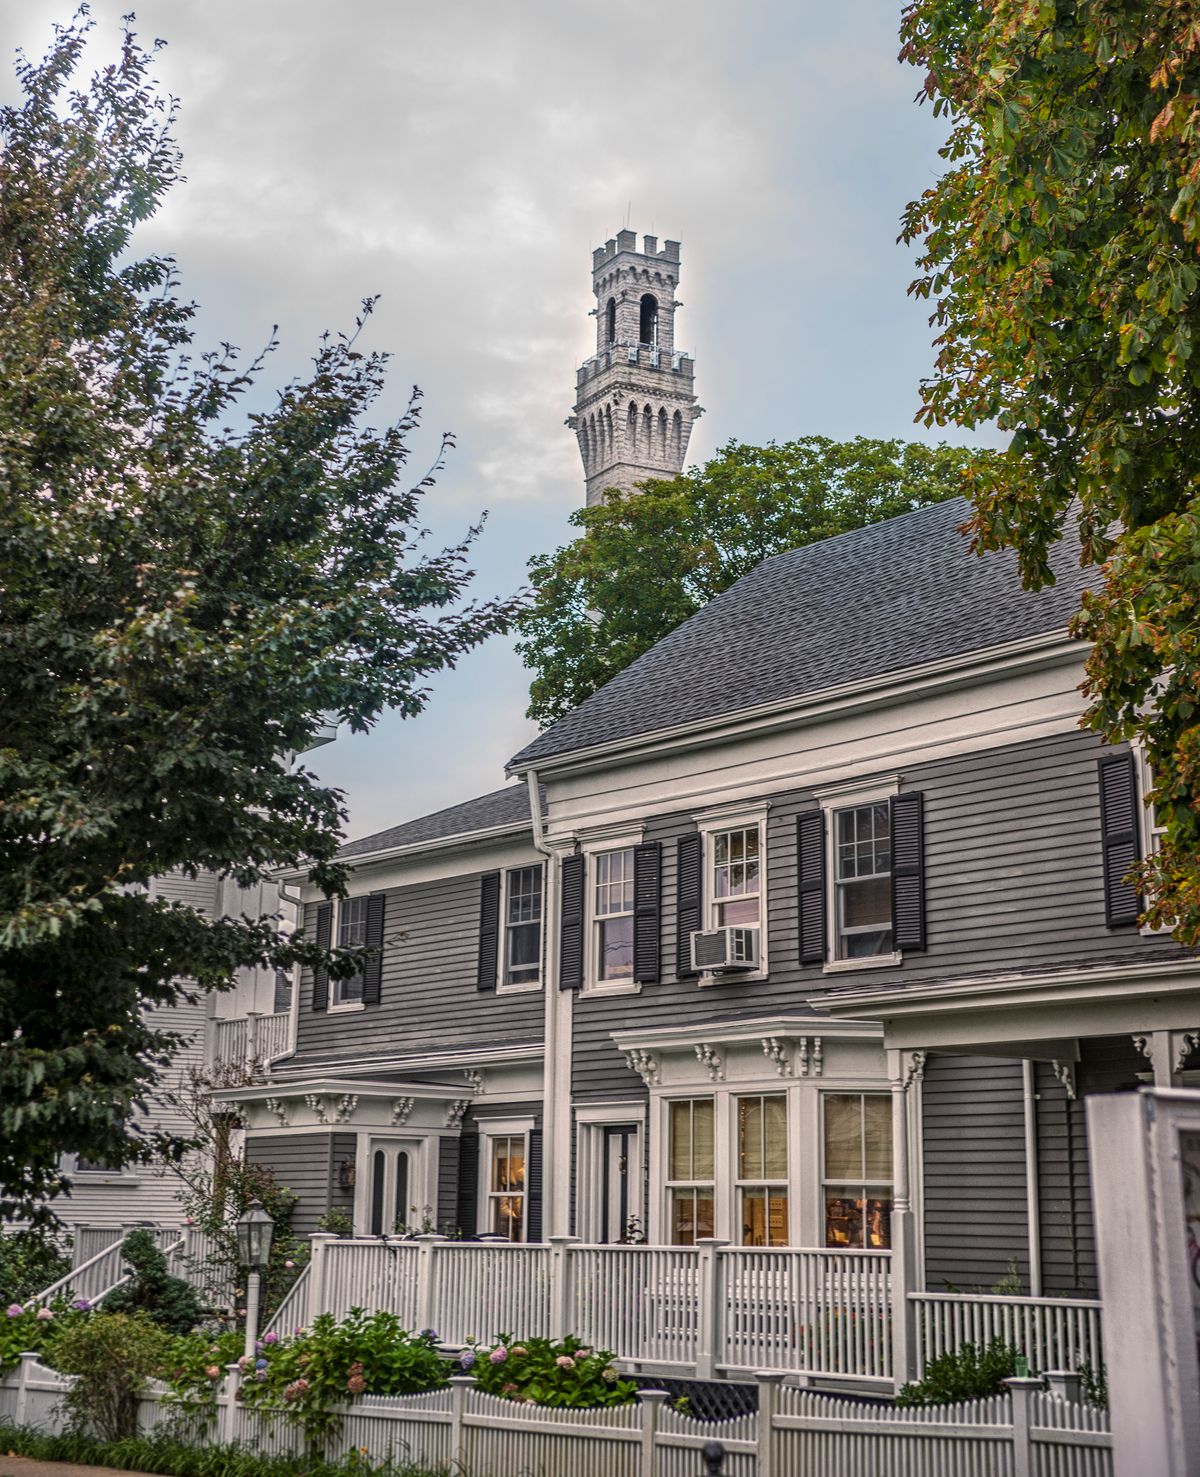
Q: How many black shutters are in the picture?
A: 11